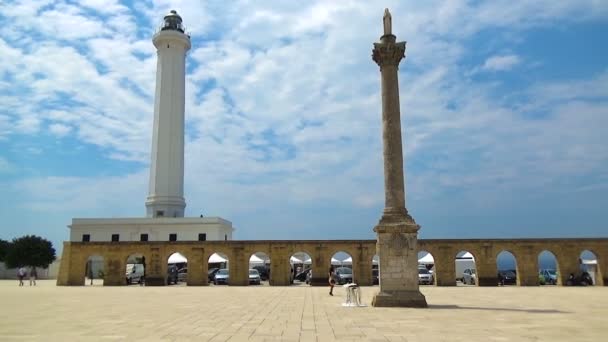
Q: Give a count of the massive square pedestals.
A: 1